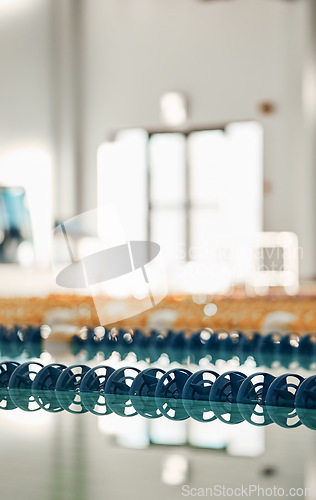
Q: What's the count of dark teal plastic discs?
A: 13